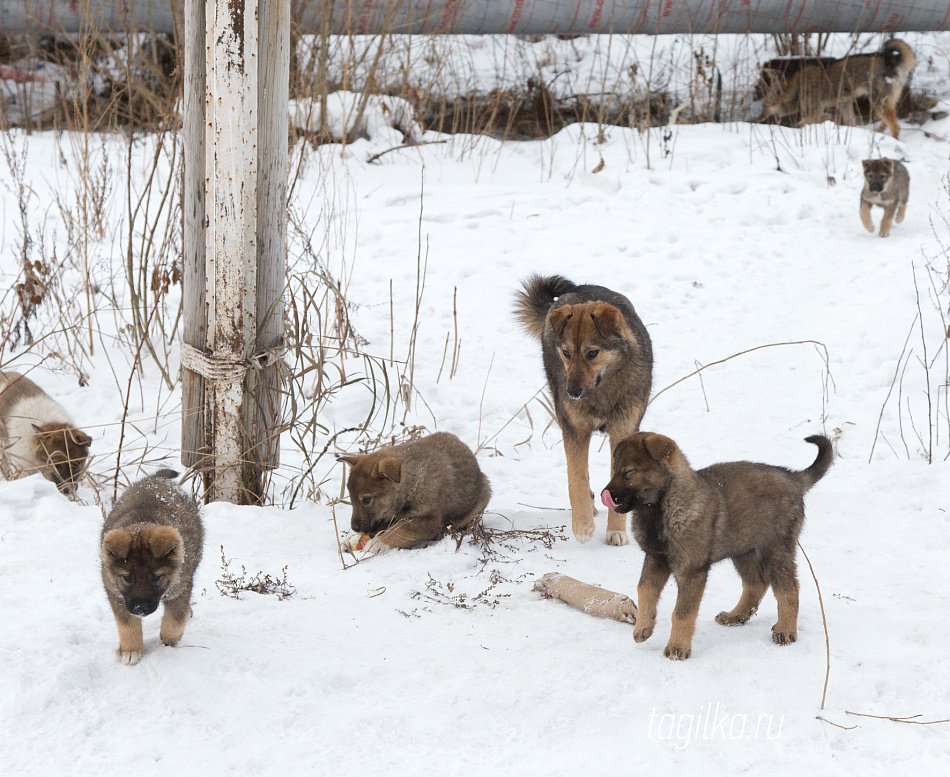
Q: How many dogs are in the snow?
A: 7